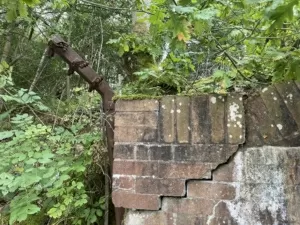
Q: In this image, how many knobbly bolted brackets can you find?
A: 3